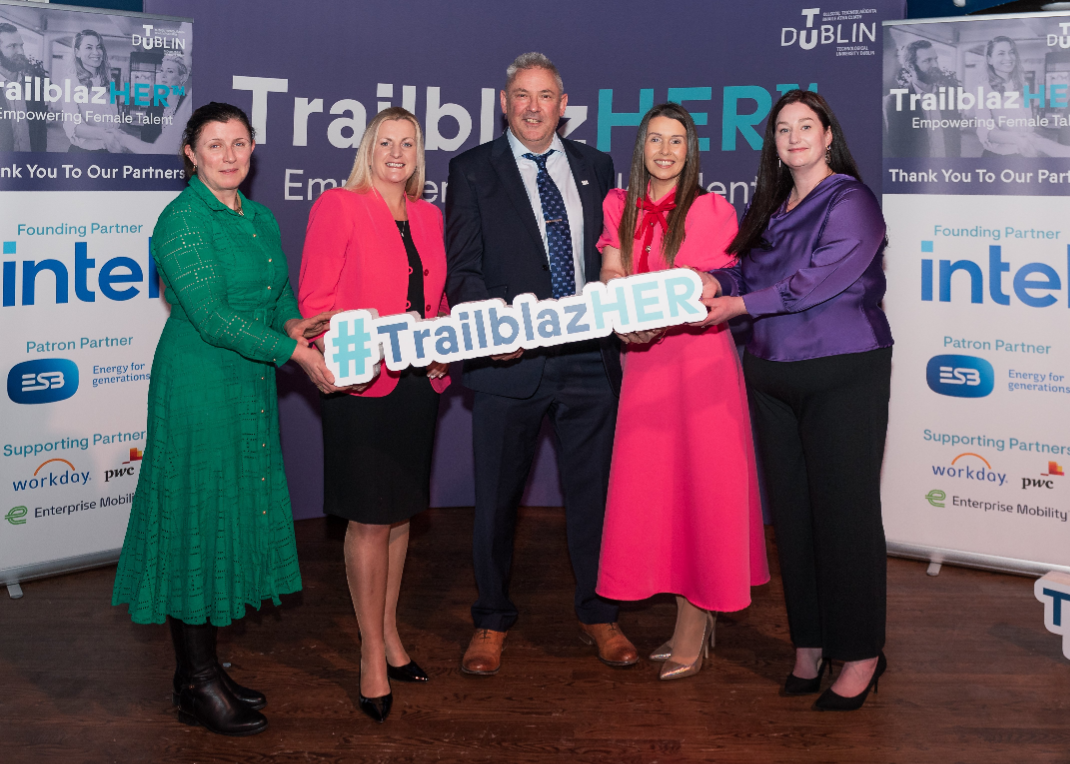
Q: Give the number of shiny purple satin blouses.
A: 1